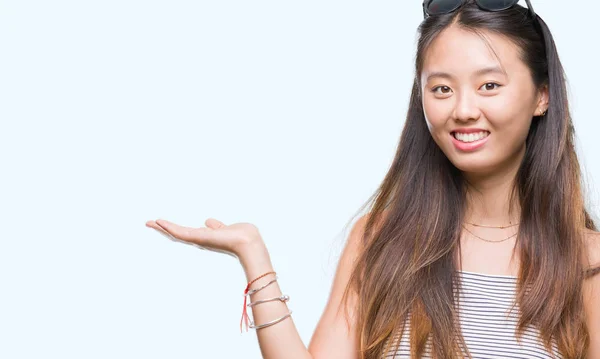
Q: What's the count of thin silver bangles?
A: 3